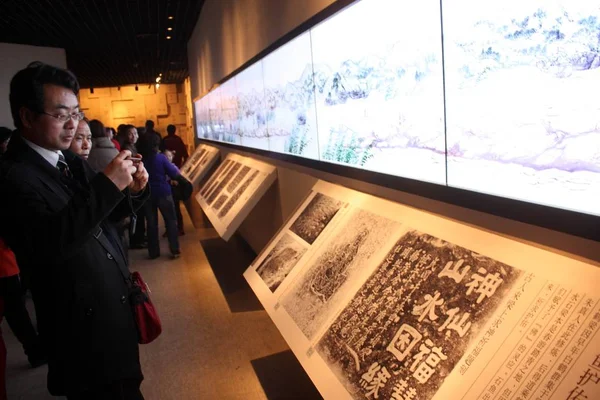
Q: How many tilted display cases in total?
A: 3